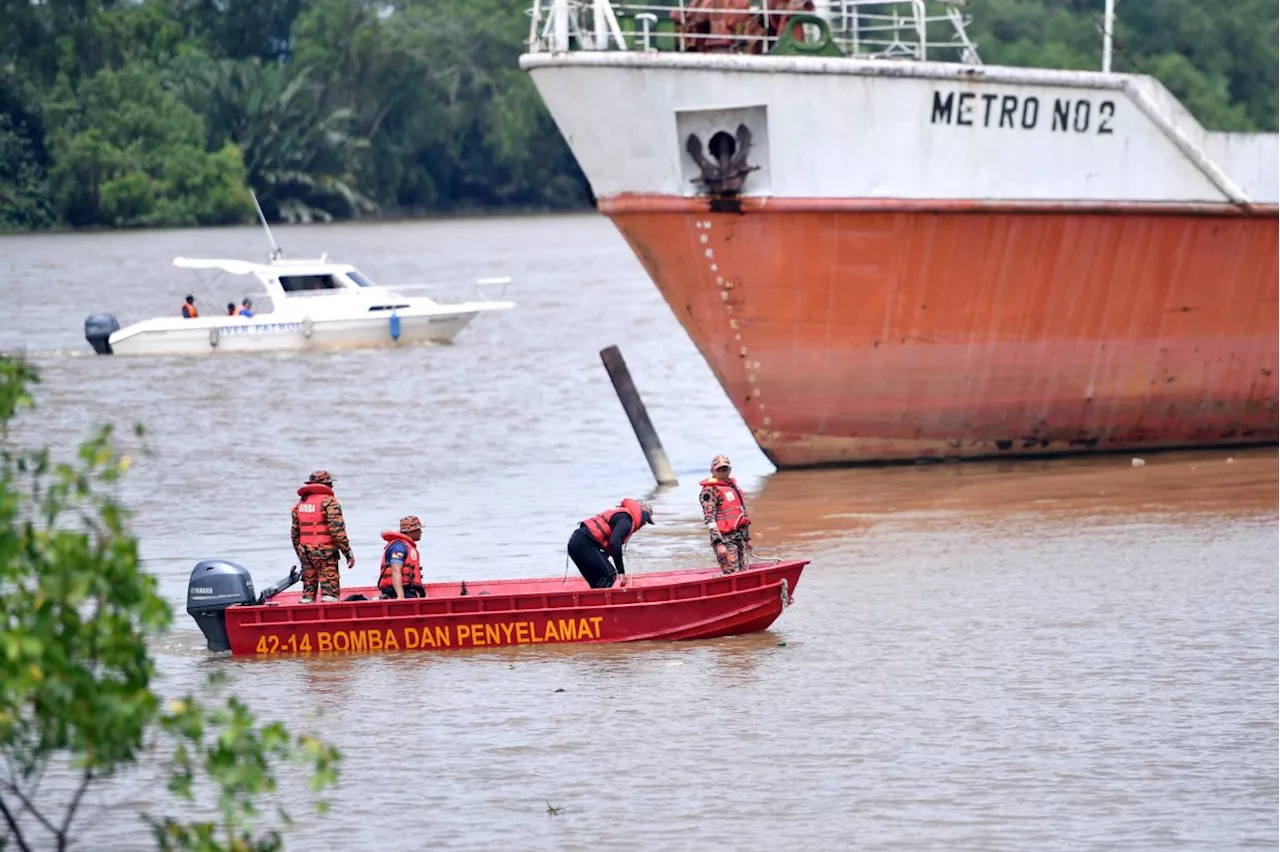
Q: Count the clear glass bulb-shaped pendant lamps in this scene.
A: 0